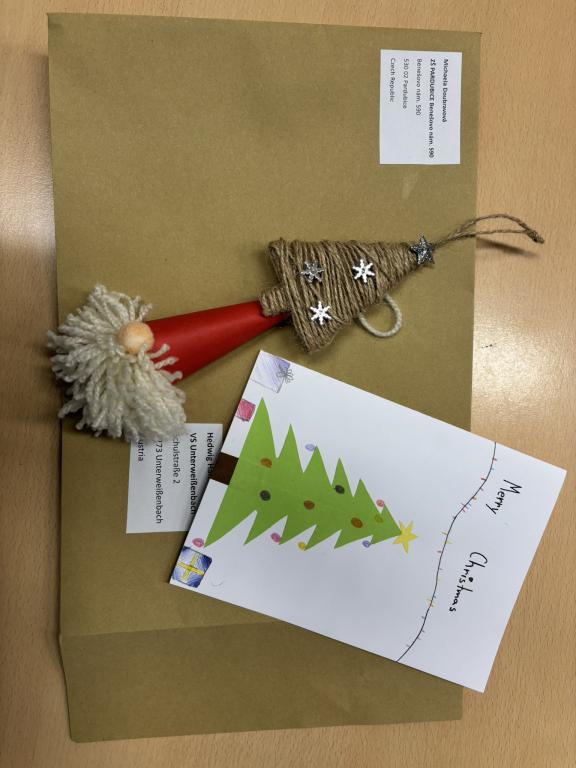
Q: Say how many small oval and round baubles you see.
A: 12